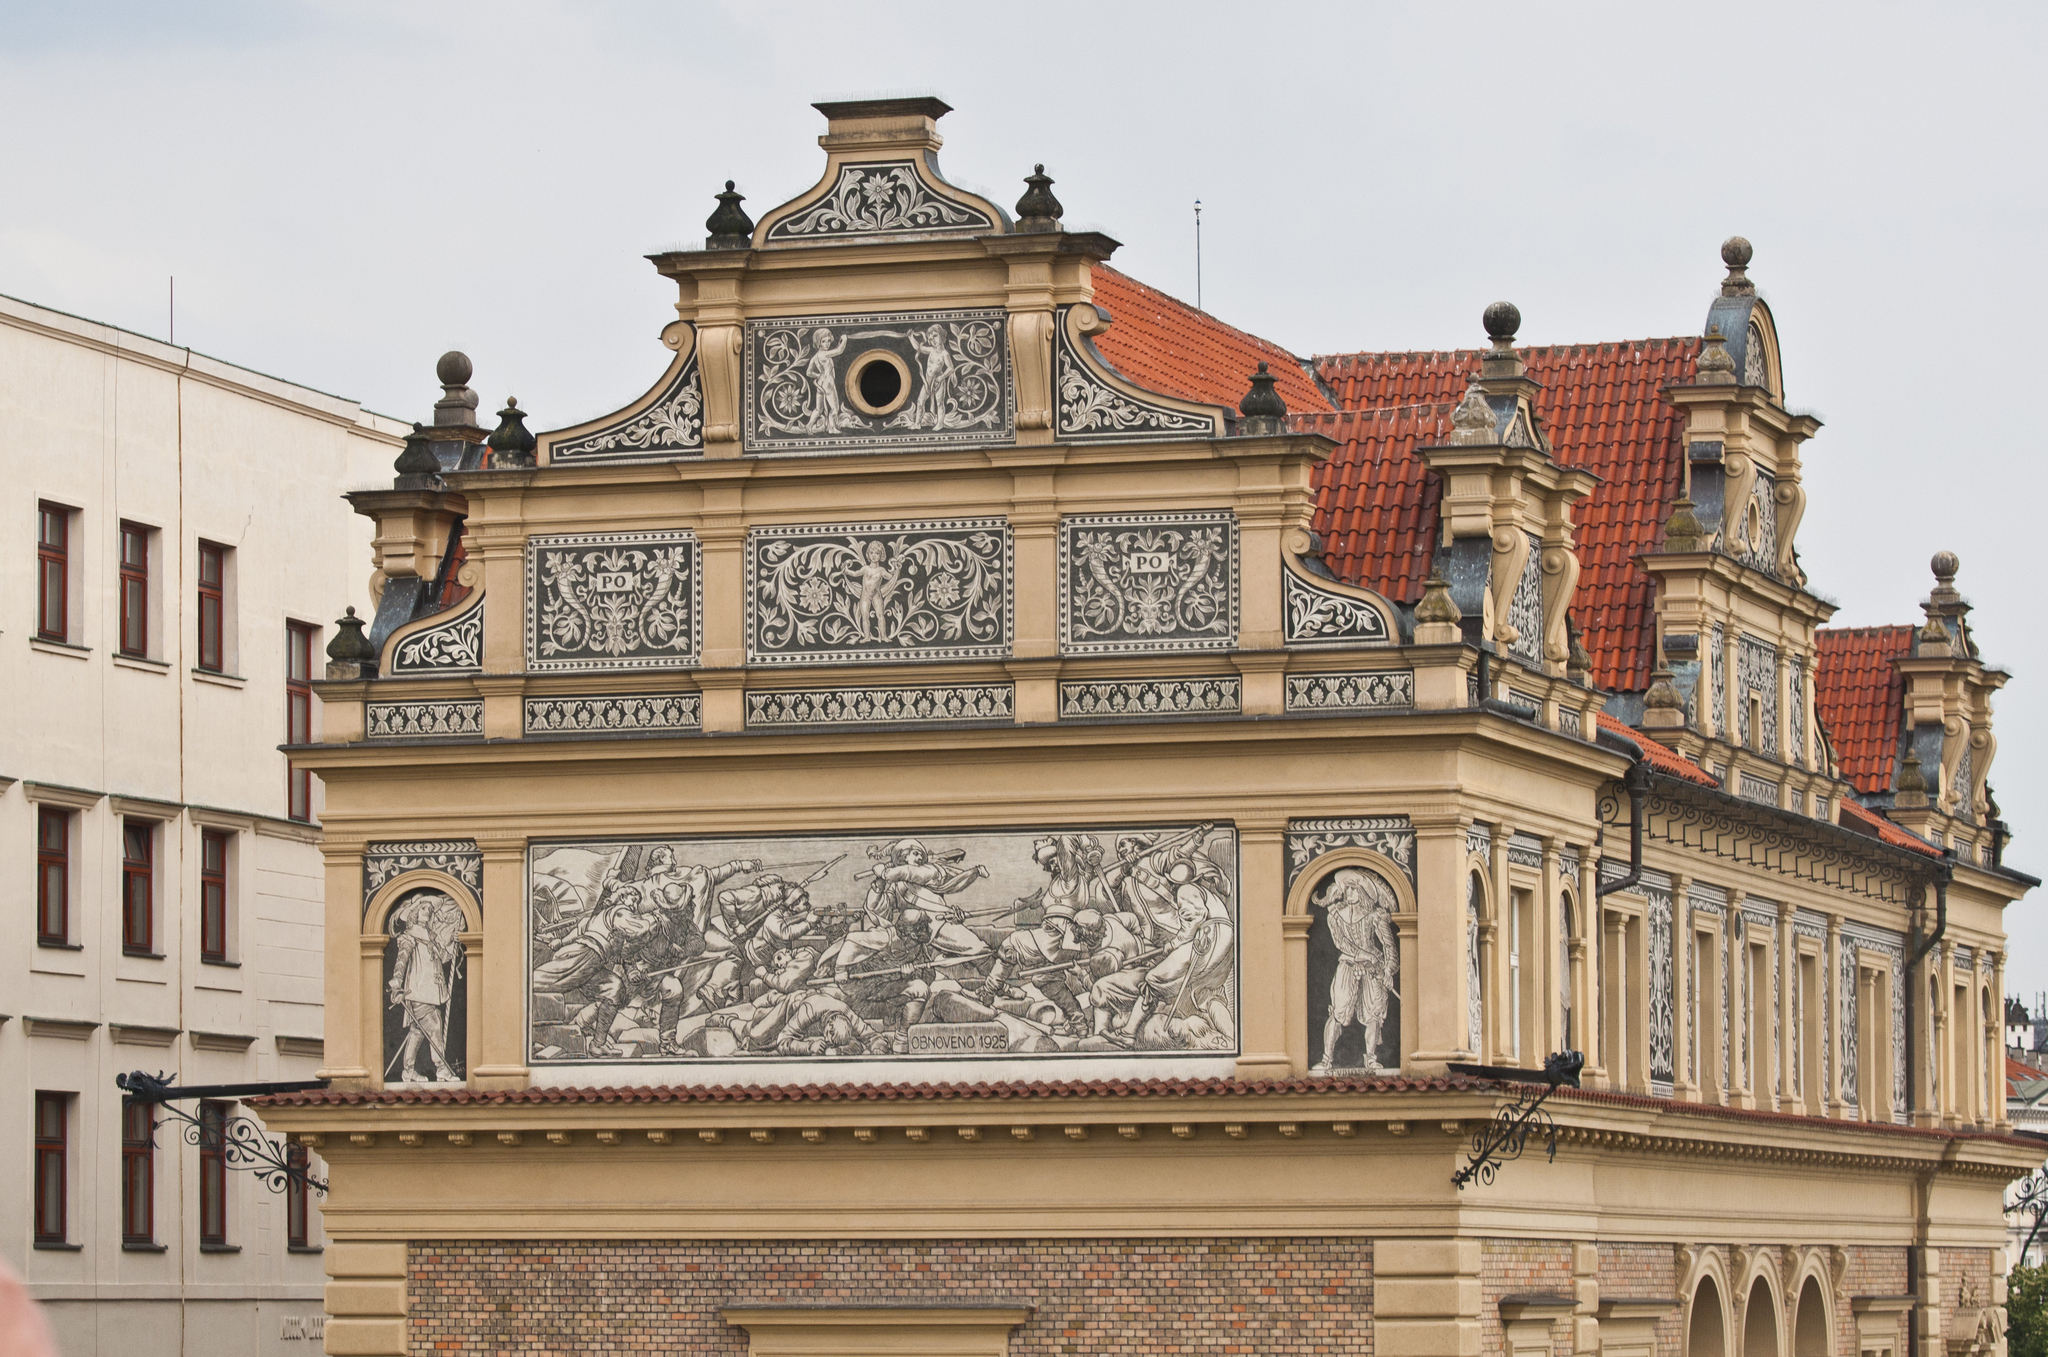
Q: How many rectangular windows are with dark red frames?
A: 11